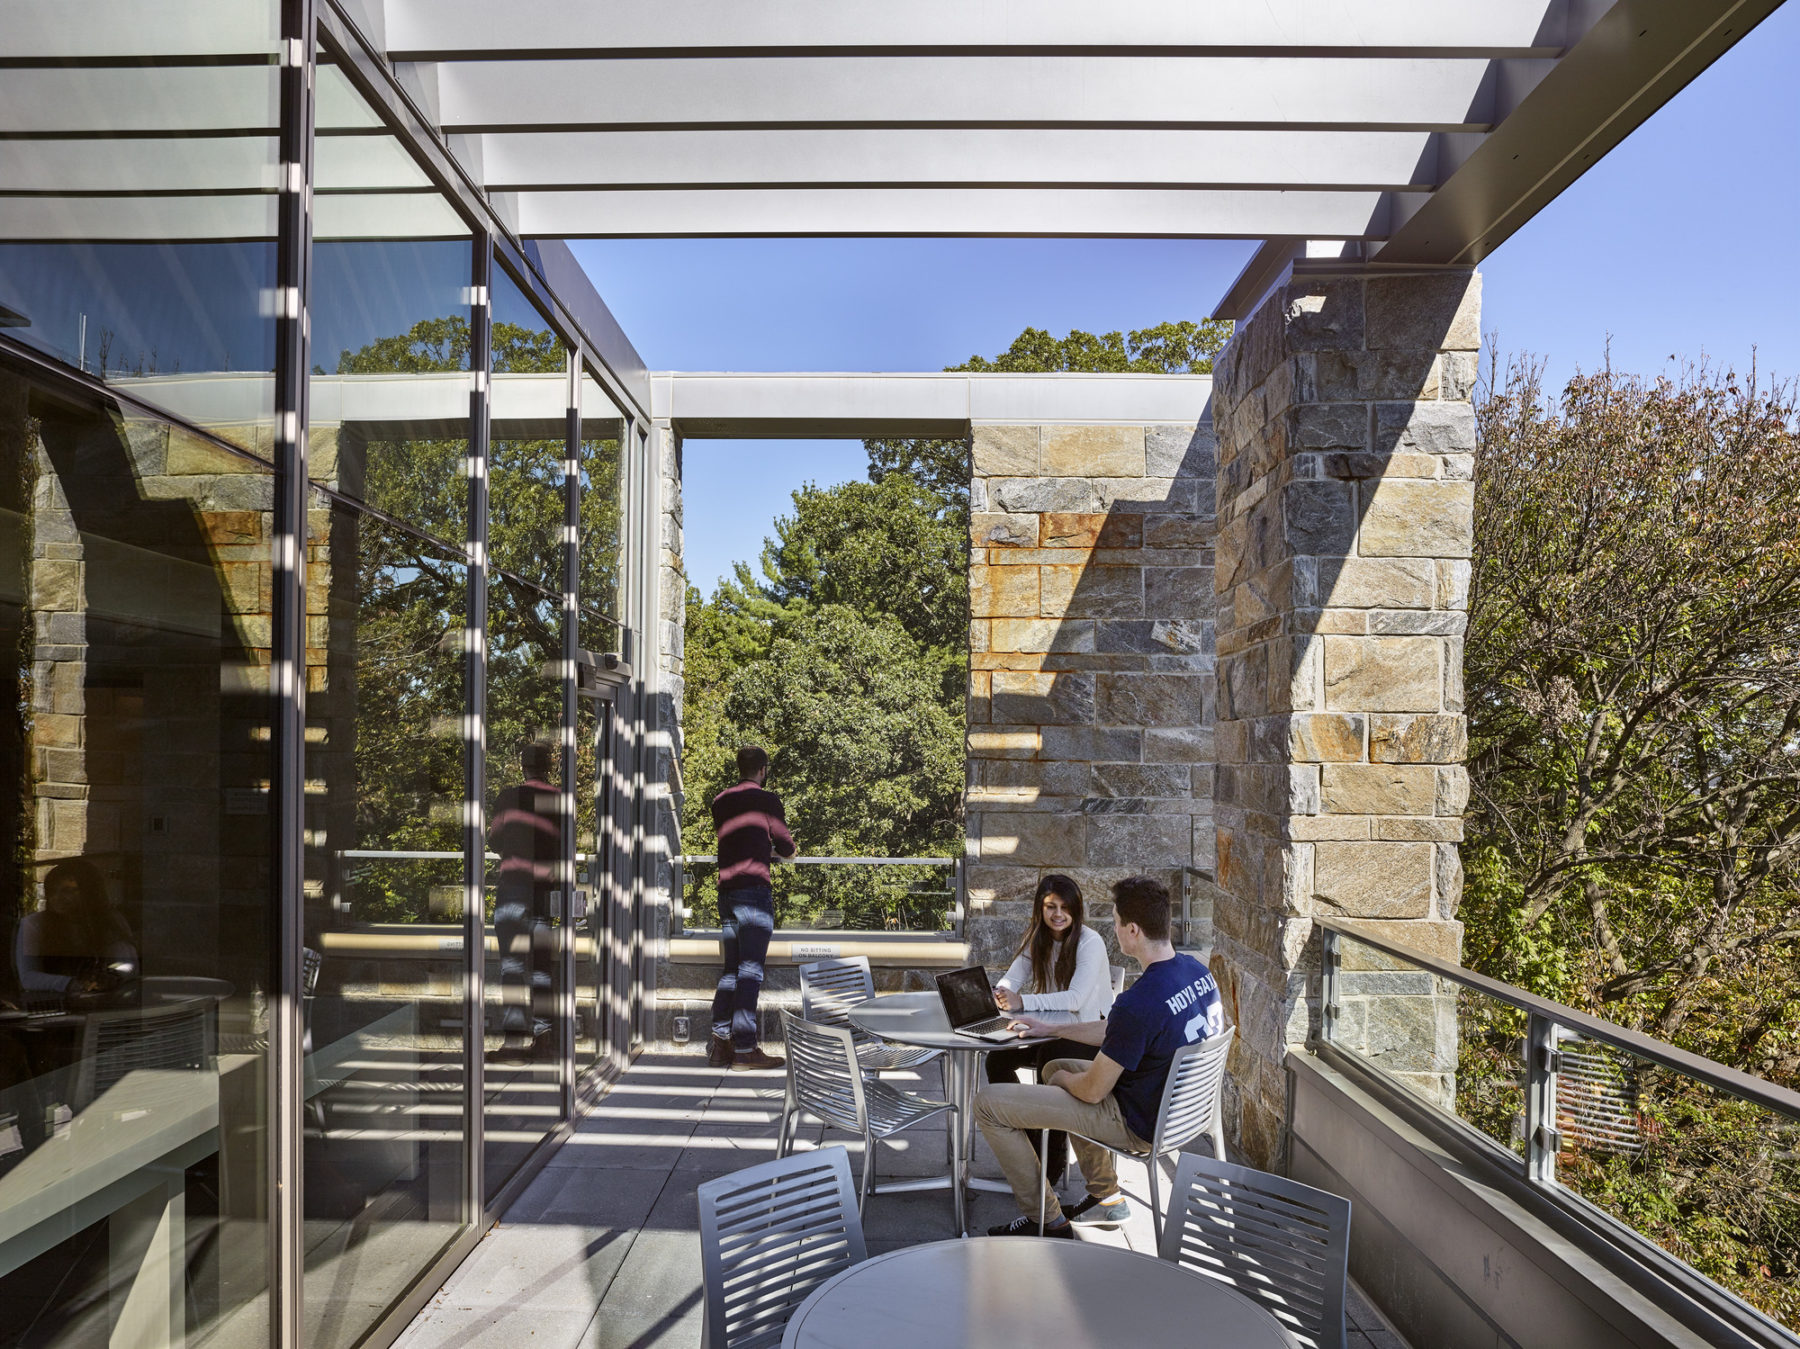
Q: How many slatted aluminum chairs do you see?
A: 6